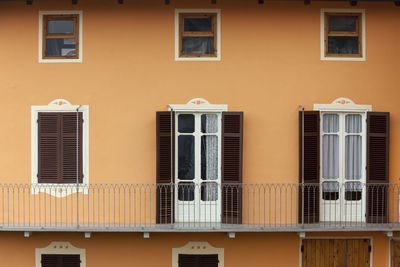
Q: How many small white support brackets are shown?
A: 6